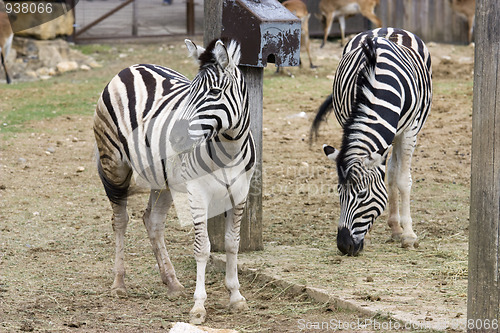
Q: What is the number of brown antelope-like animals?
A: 4